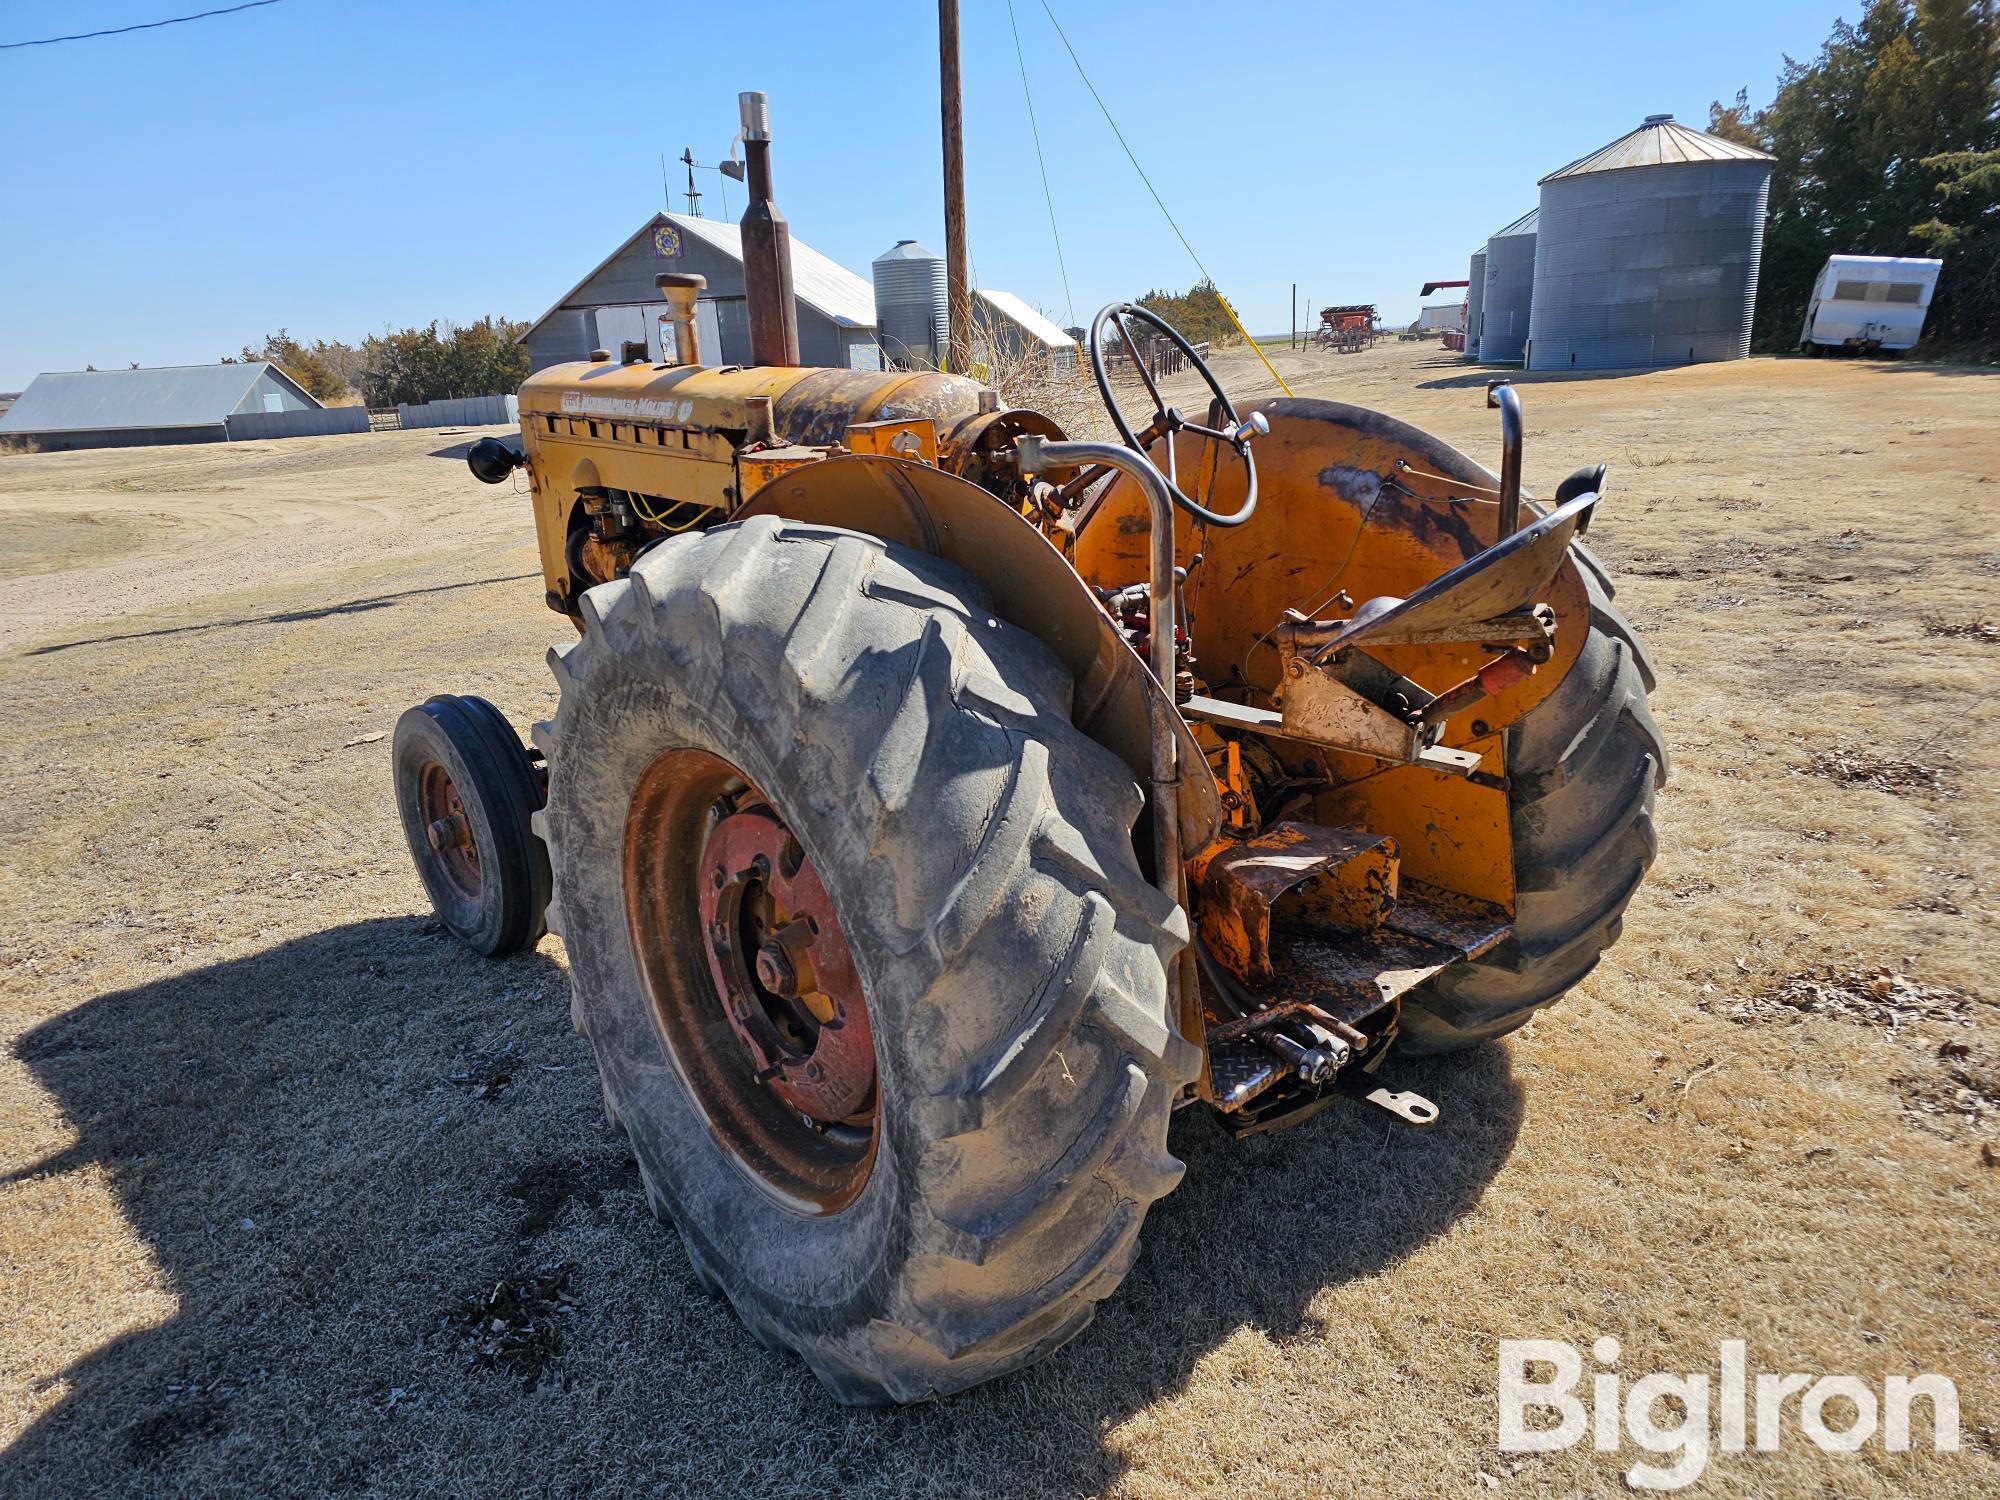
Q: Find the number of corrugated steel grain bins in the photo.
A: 4